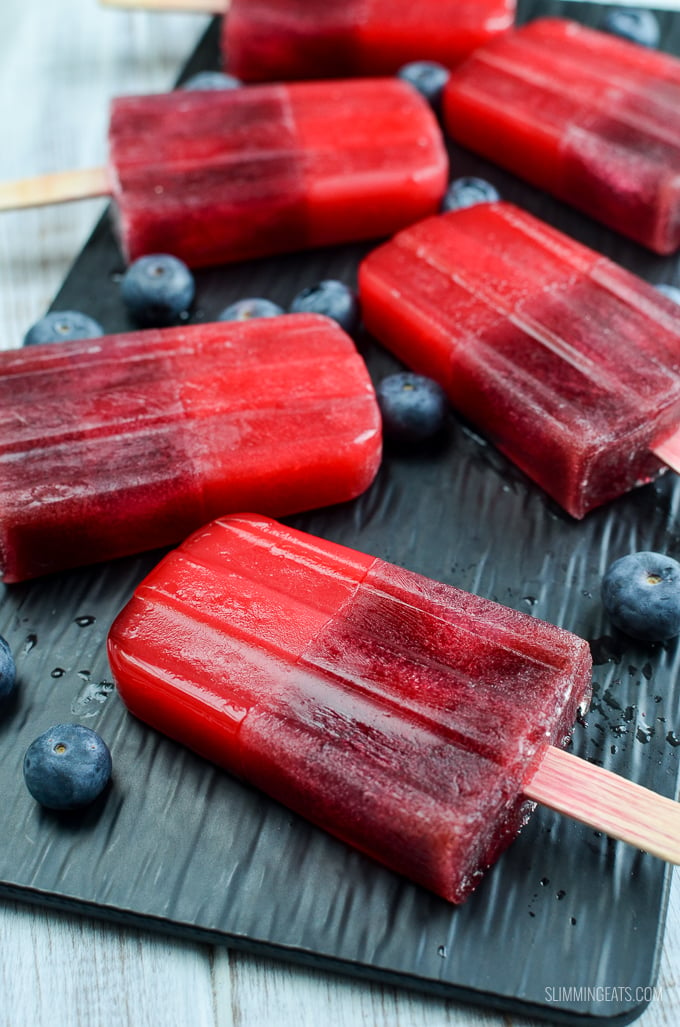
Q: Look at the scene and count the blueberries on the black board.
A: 13